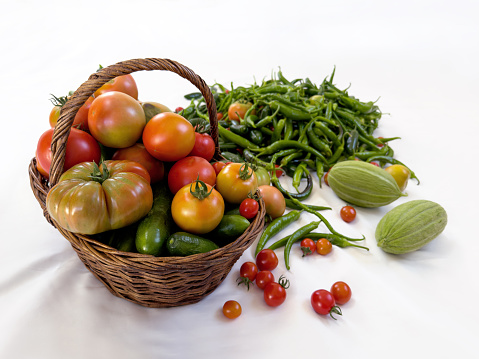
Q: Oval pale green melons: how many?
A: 2